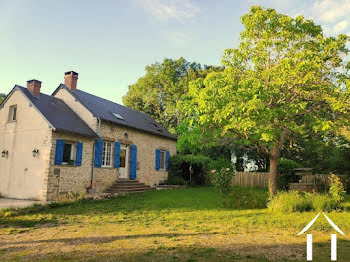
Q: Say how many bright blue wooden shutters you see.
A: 7